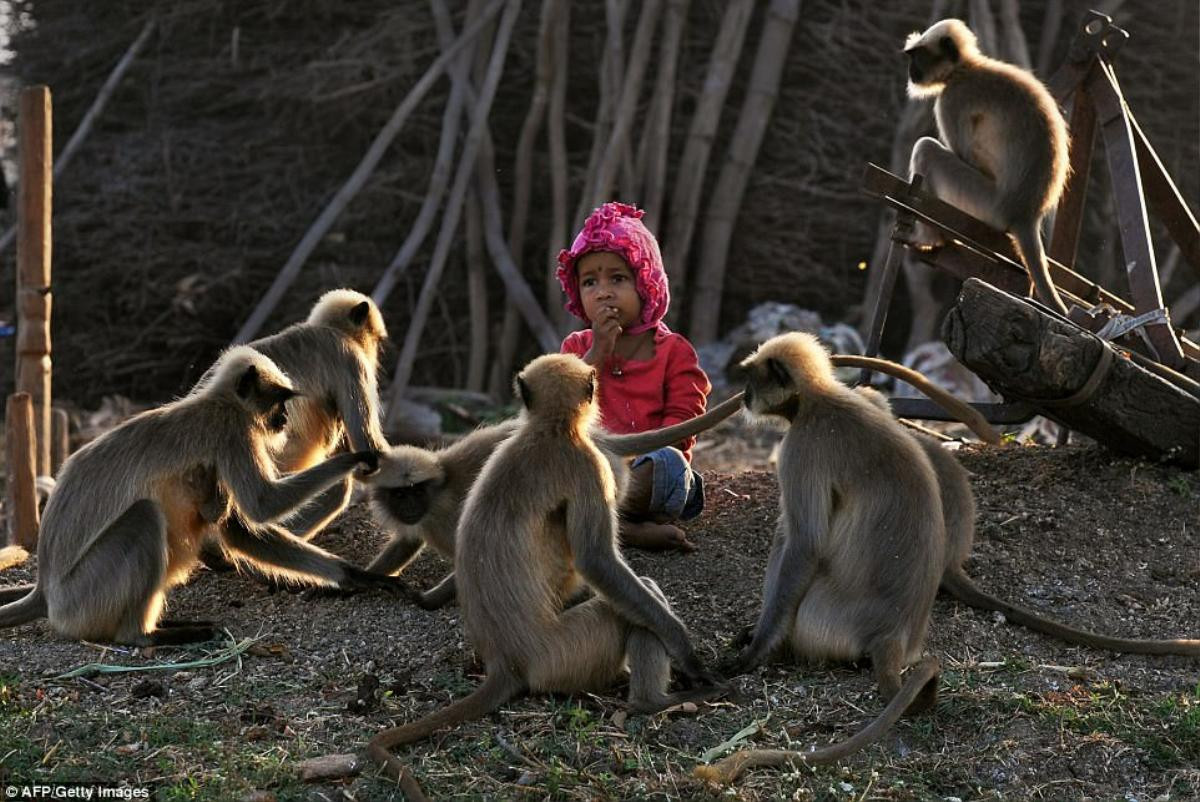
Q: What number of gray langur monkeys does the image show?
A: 7